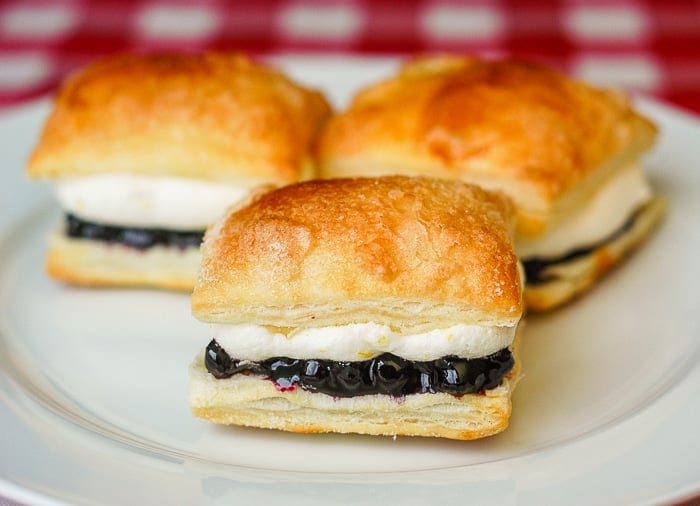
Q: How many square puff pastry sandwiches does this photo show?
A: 3